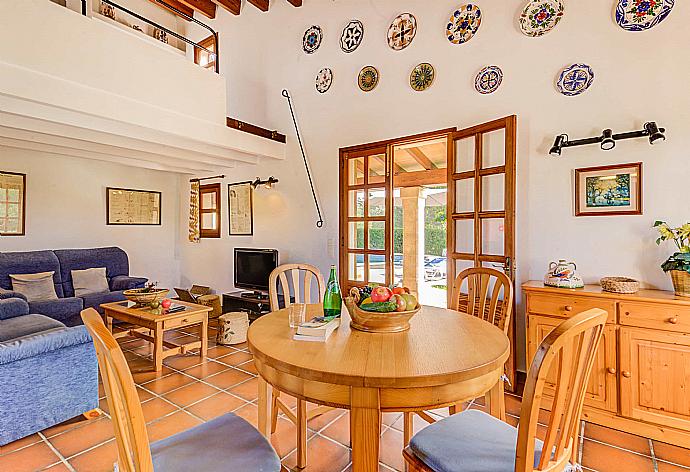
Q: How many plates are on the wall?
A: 11